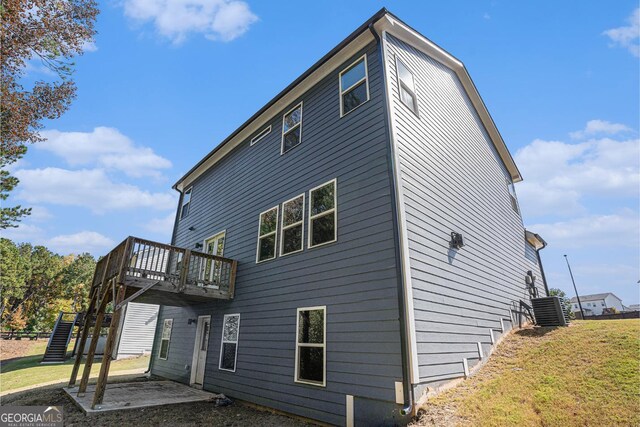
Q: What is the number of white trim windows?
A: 12